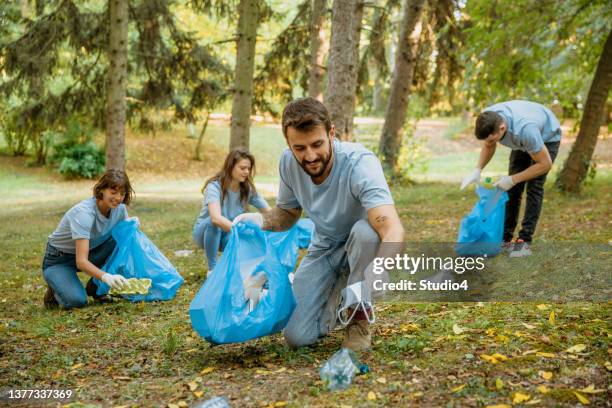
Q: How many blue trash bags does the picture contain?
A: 4